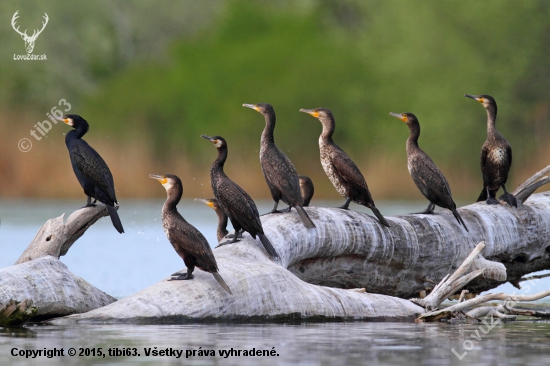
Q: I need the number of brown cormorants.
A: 8